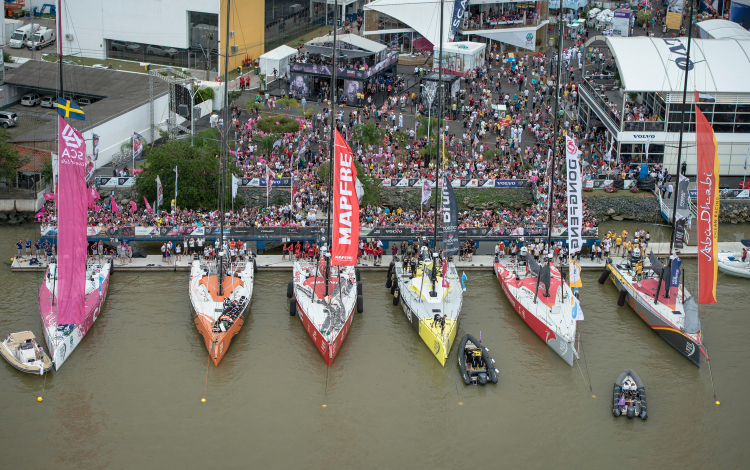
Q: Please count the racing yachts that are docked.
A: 6